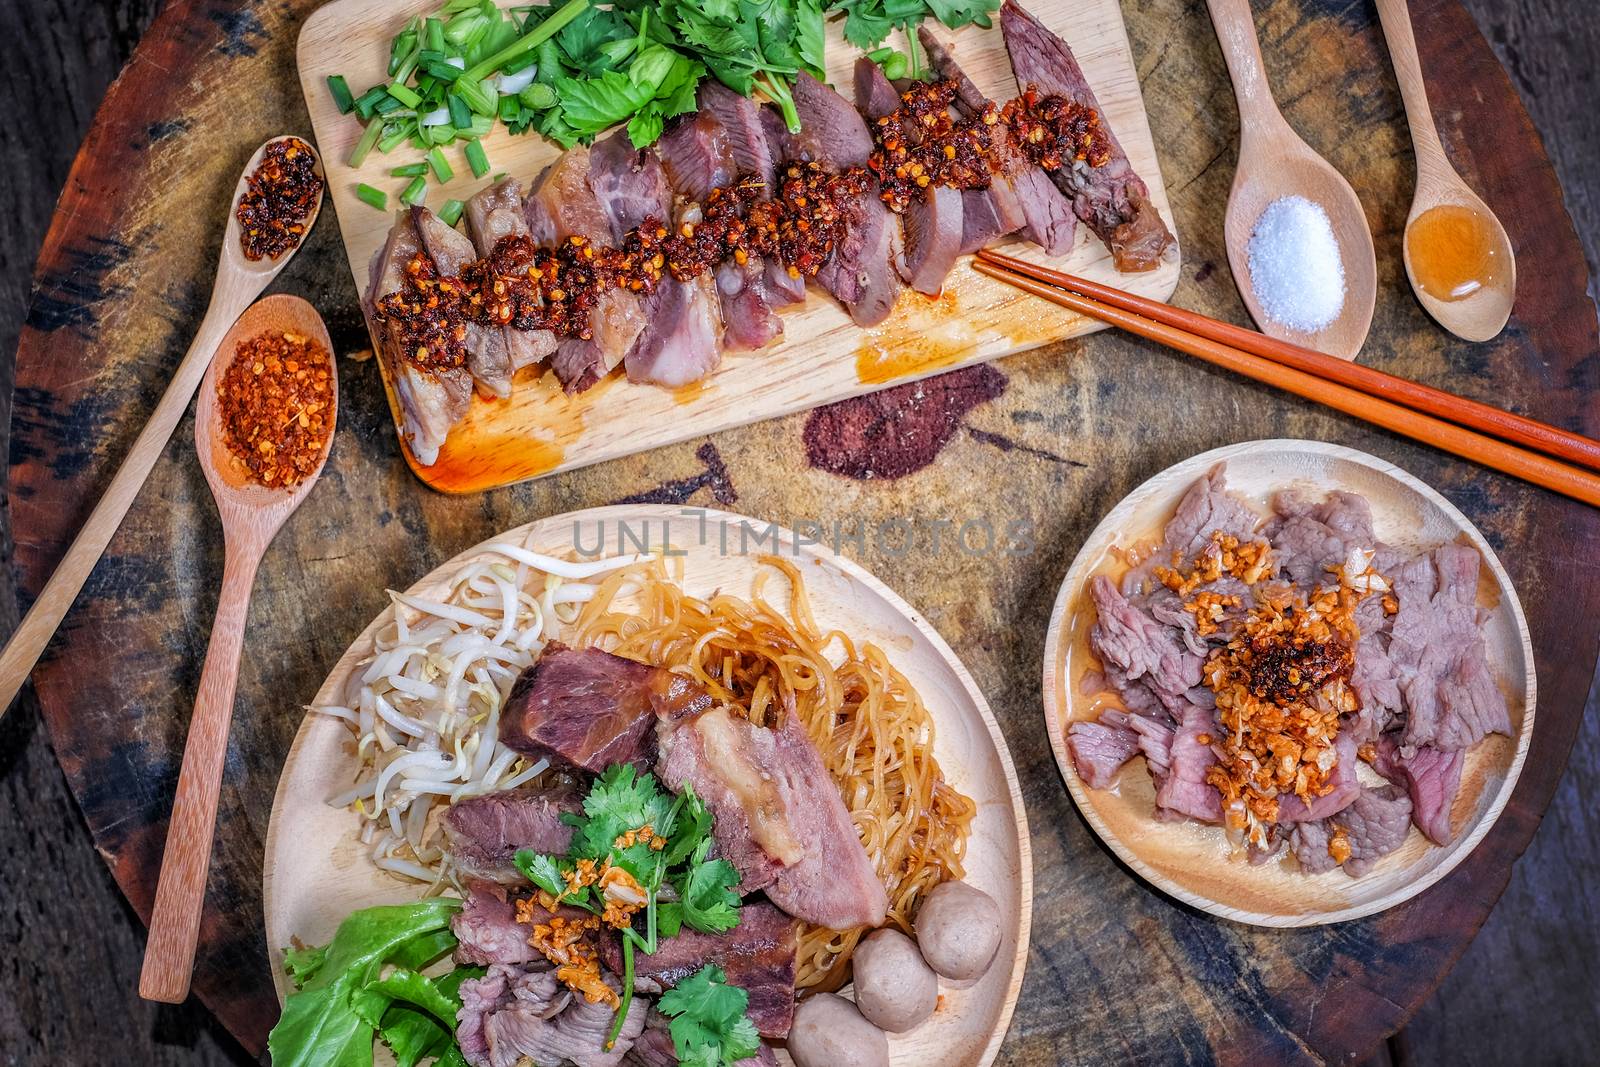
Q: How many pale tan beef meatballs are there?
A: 3